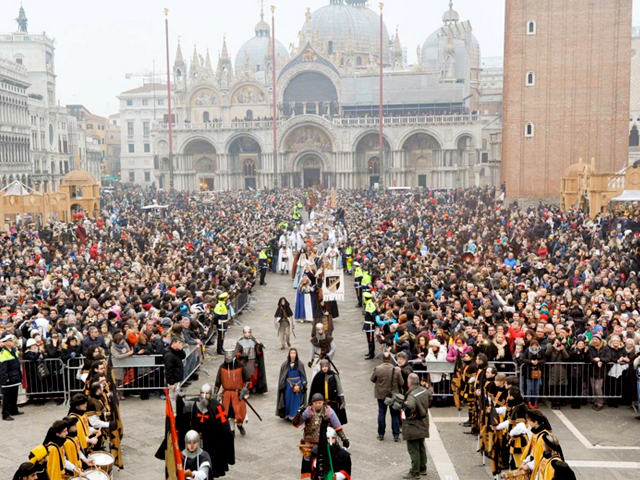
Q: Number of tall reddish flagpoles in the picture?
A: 3